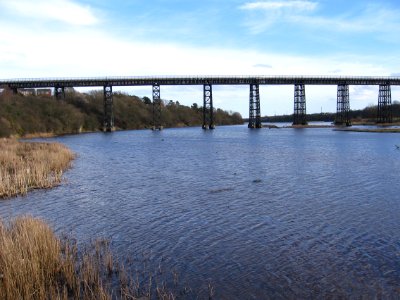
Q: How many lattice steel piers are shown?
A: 8